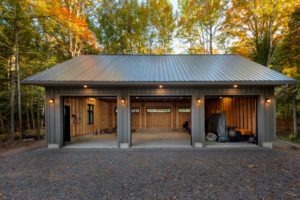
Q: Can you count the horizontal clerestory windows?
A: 3